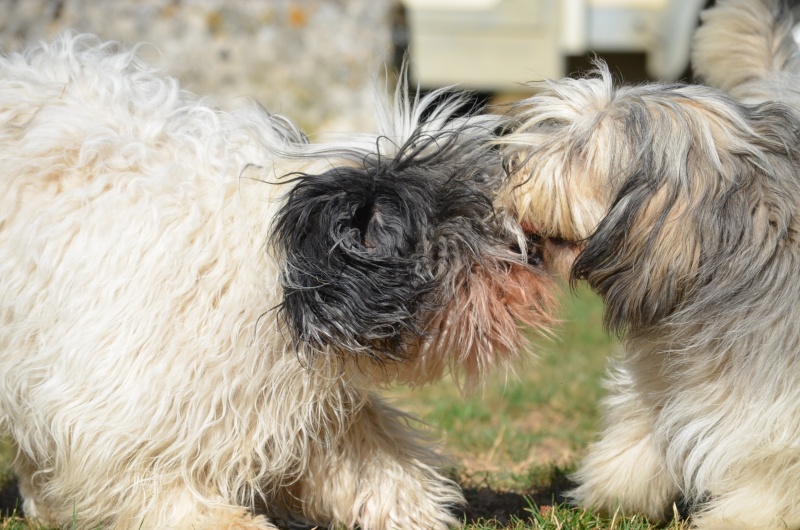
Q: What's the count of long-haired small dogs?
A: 2